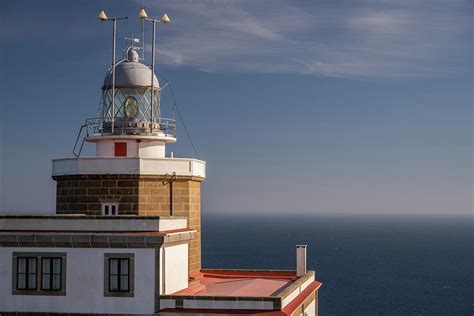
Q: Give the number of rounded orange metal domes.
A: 0